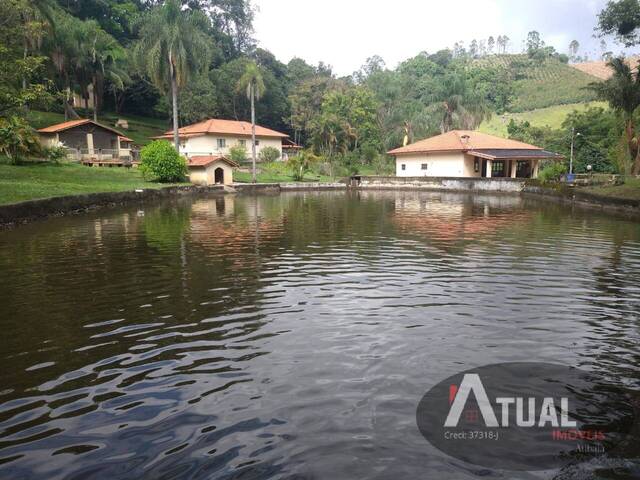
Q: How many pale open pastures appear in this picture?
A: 1